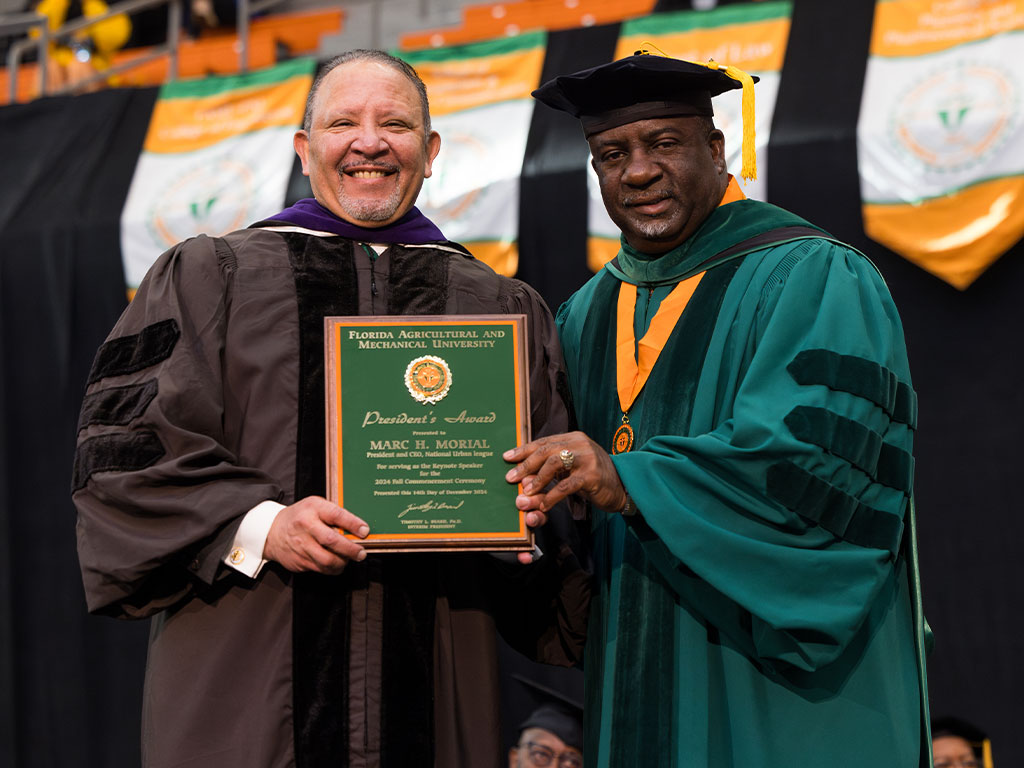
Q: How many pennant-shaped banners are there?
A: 4